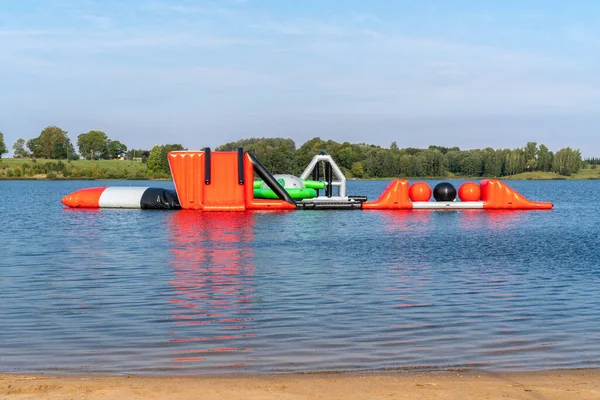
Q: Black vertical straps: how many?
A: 2